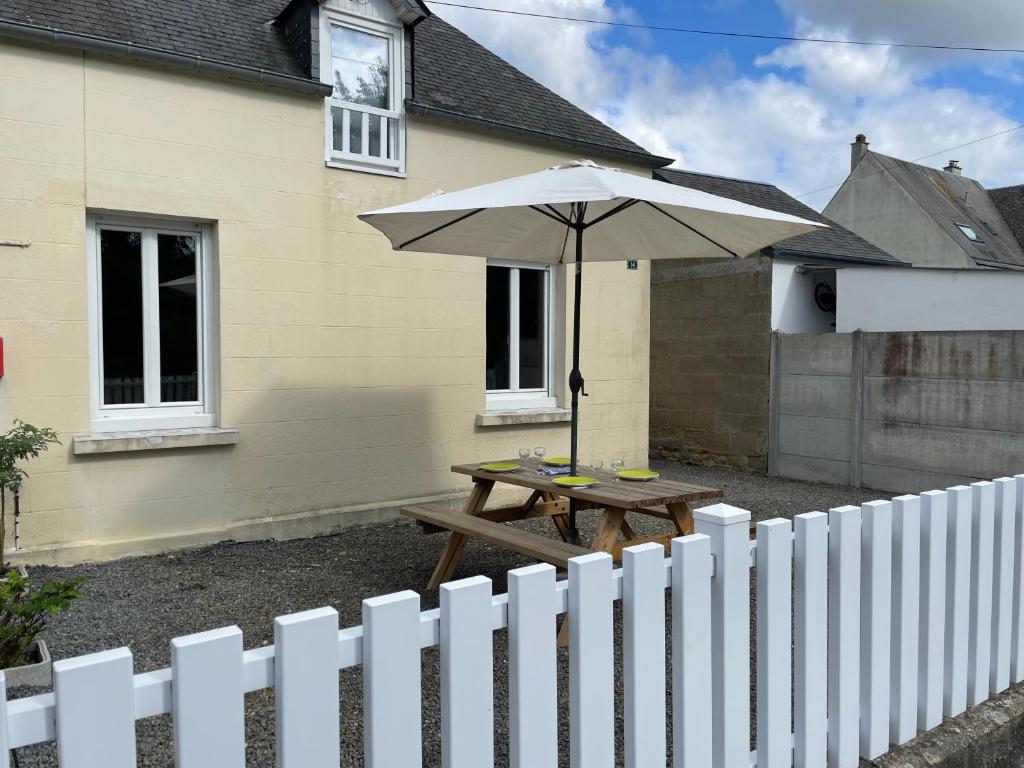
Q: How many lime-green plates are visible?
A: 4